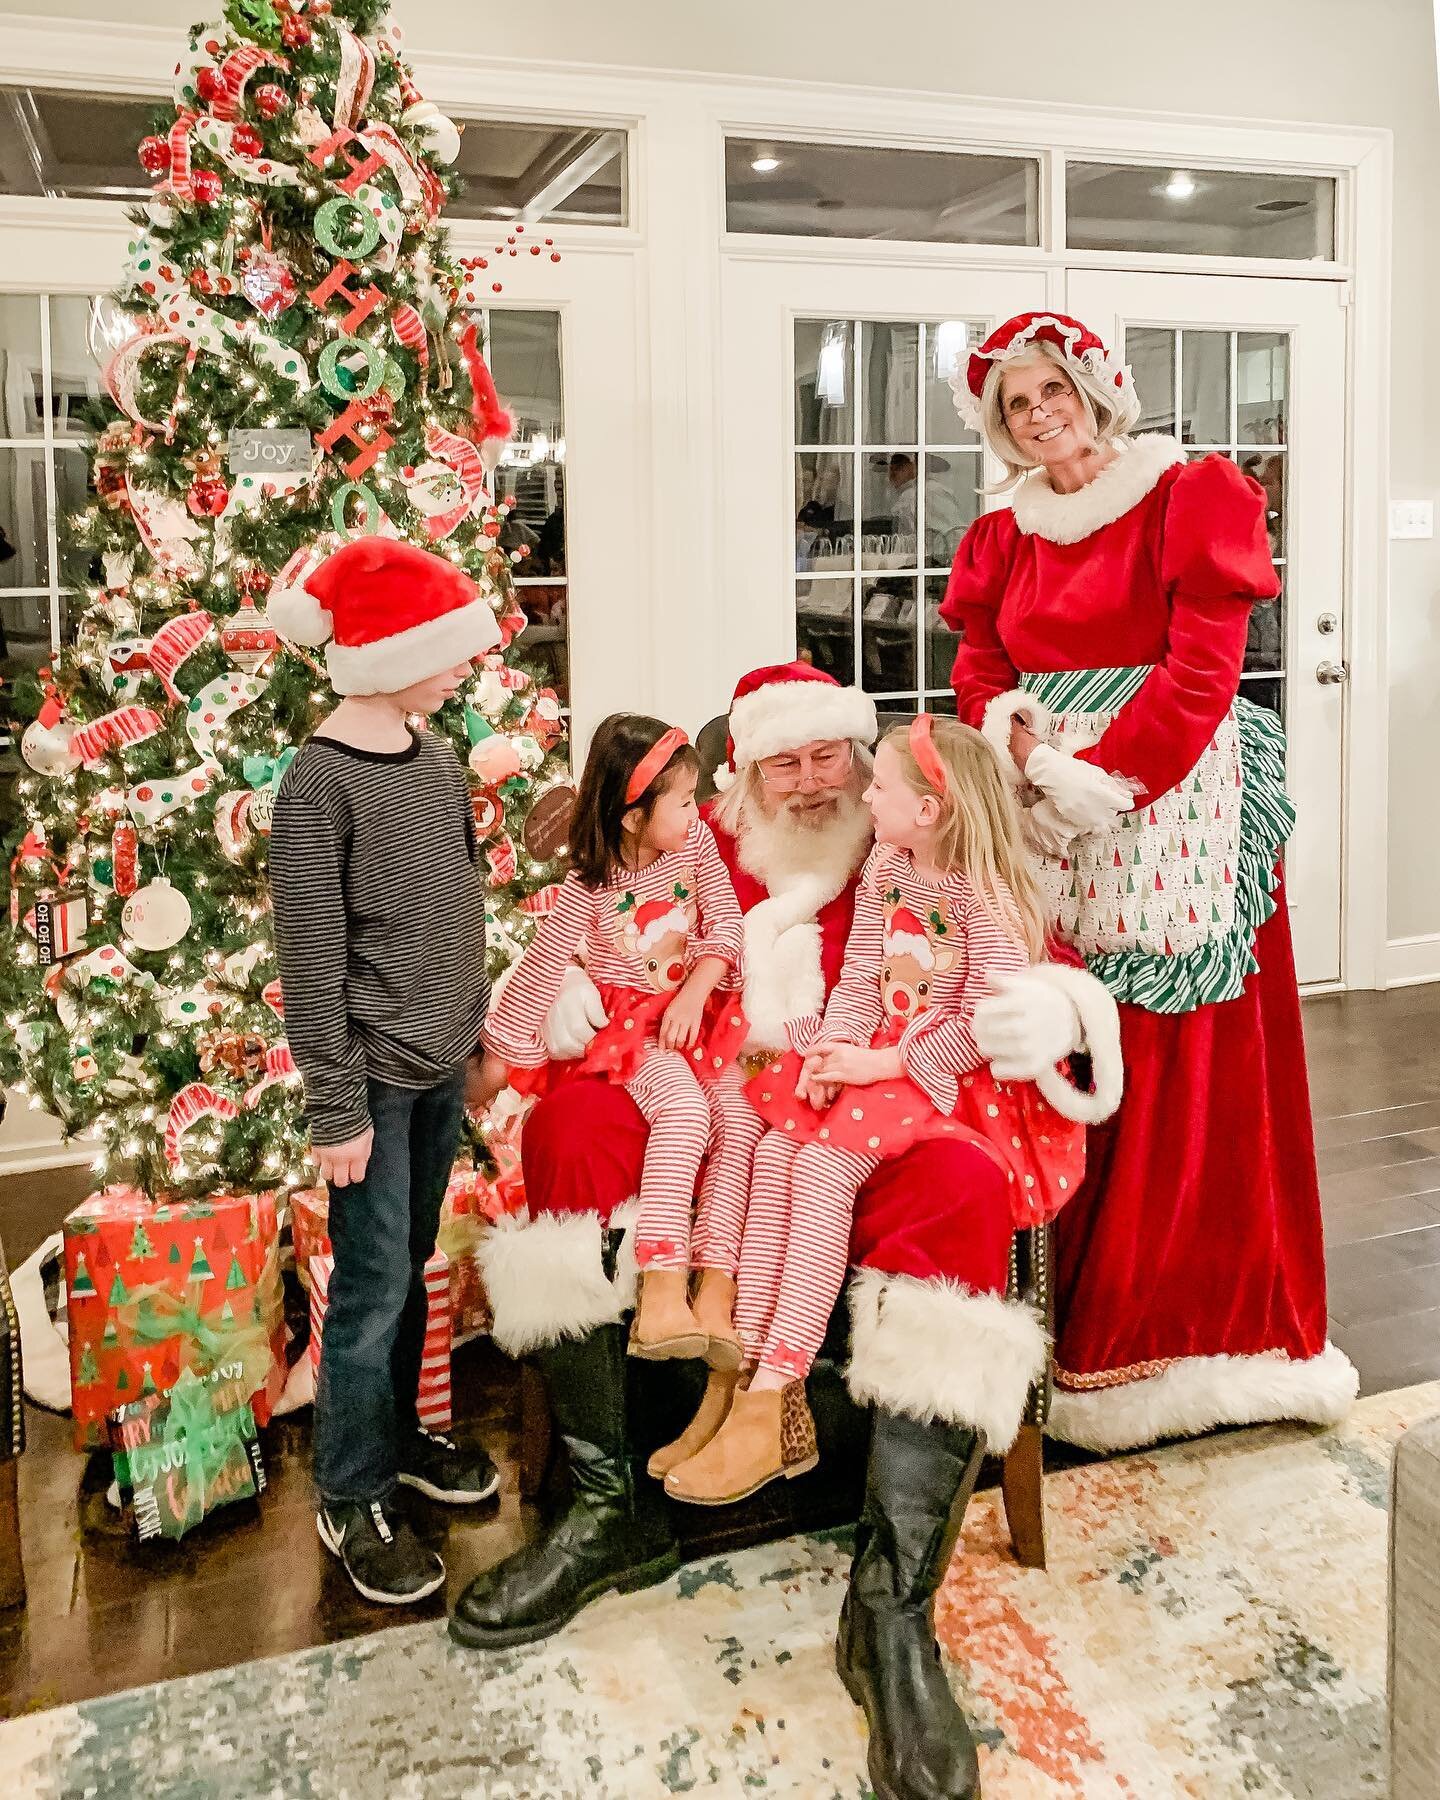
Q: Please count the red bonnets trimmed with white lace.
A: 1